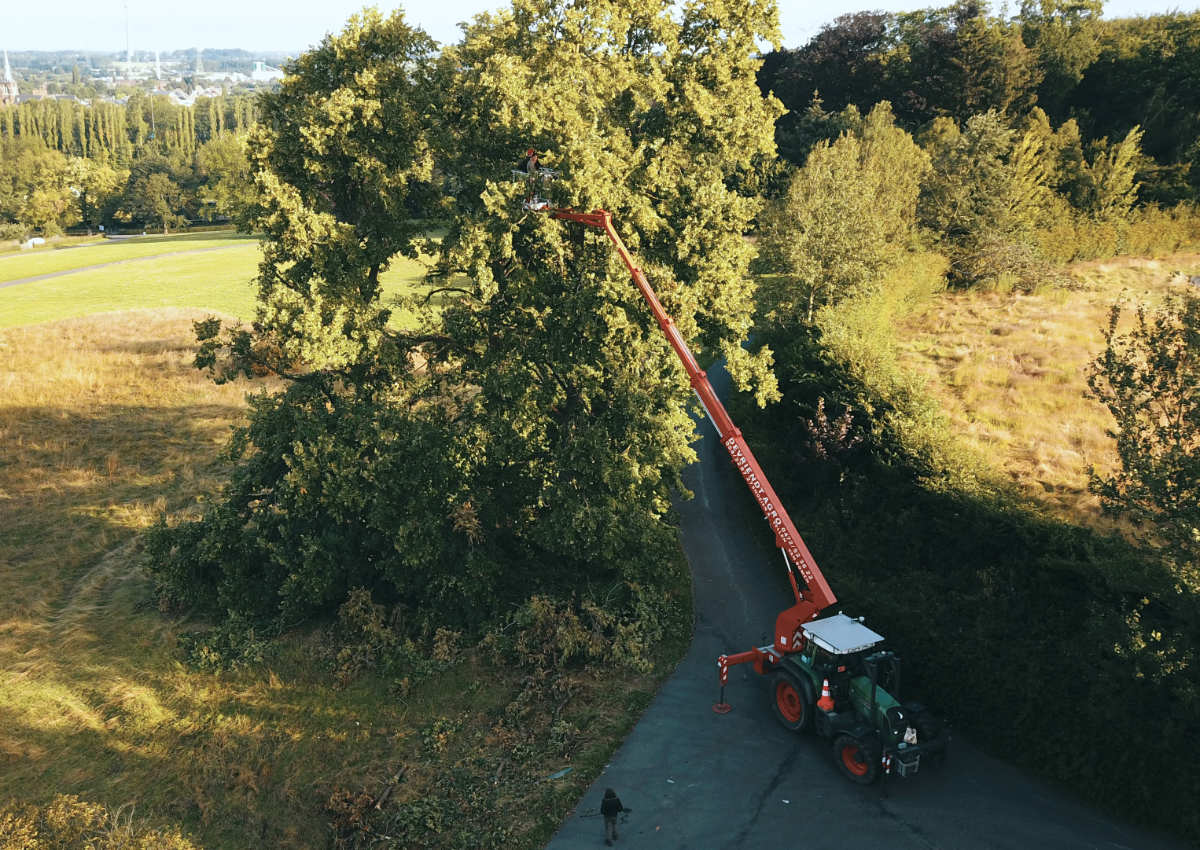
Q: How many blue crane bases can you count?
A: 0